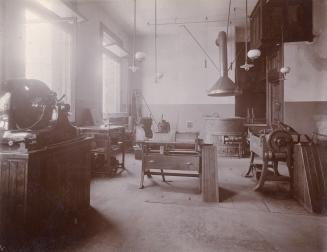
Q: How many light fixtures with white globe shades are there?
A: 4